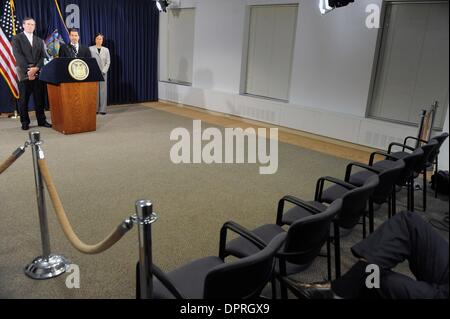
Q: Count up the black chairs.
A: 7